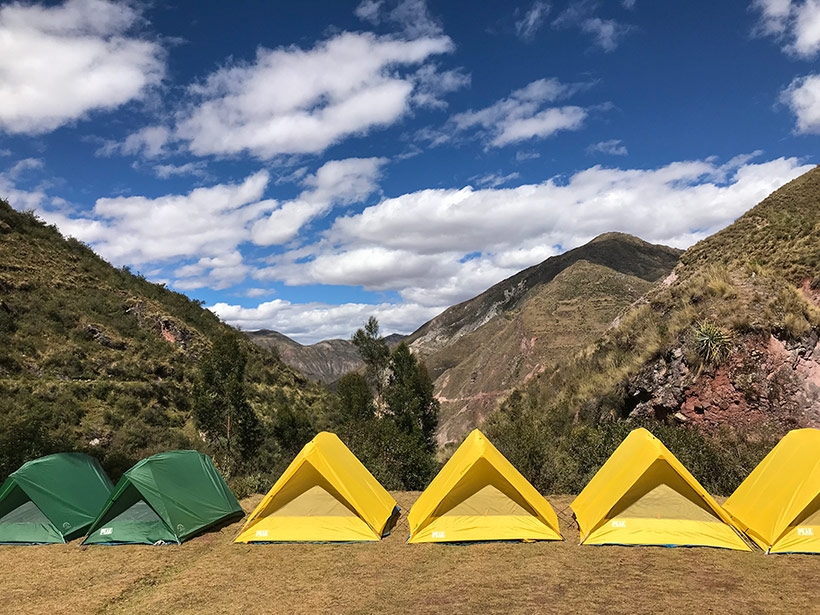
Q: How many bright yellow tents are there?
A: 4